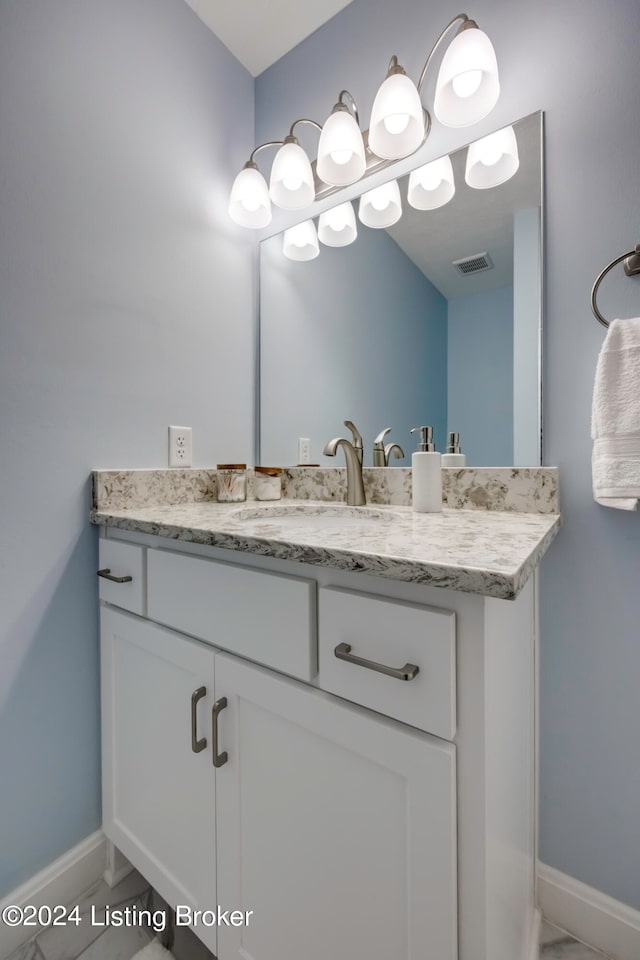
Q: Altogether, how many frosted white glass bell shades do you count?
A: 5